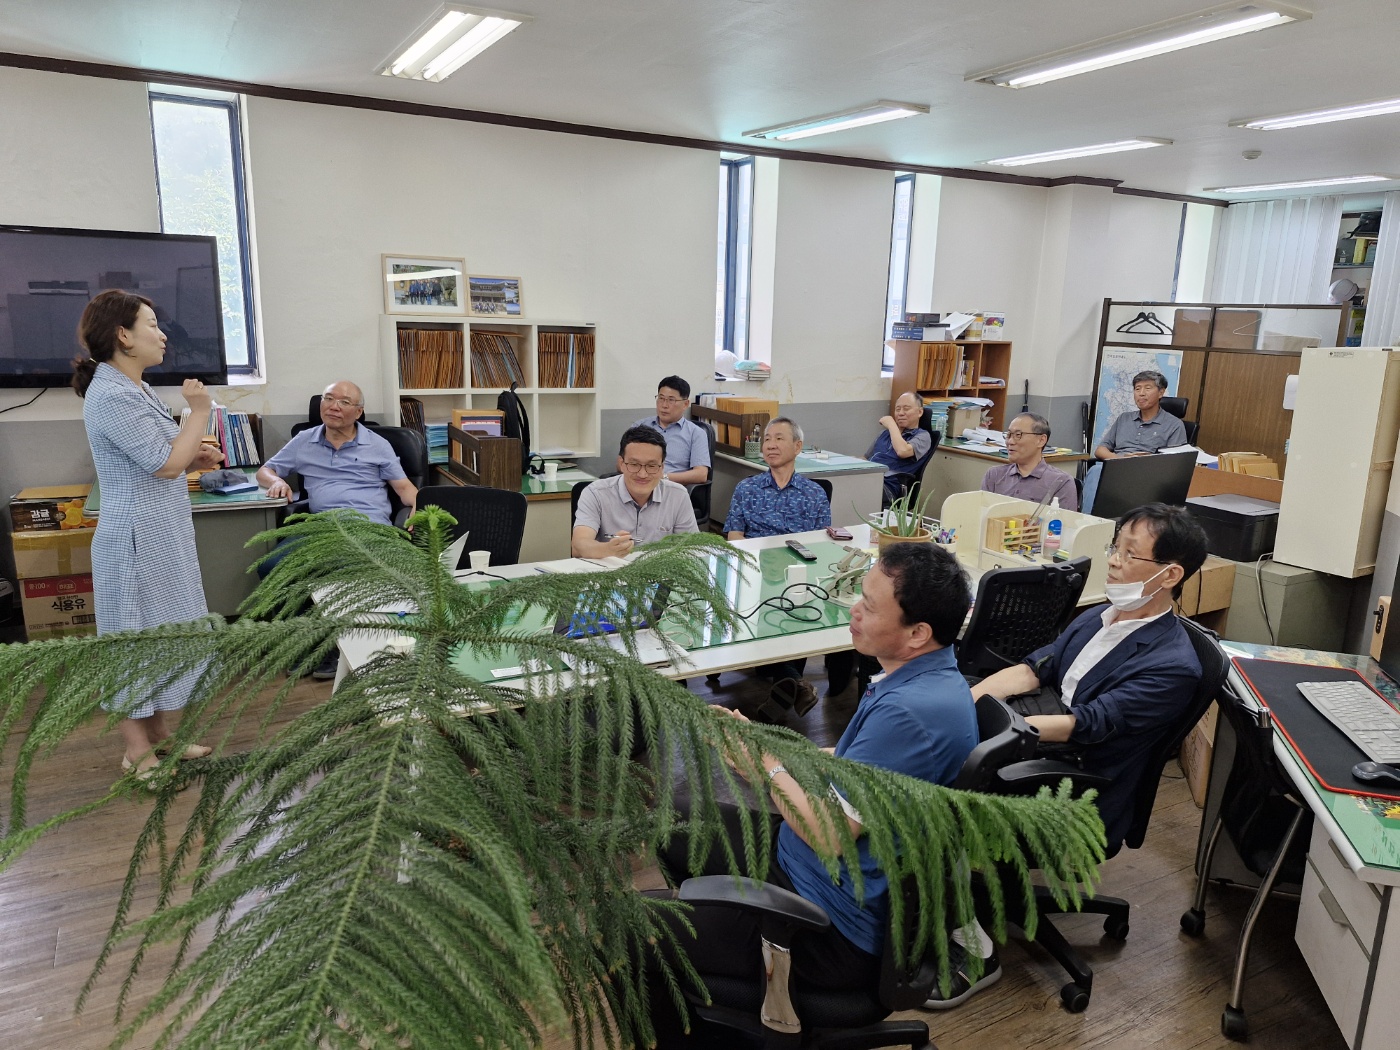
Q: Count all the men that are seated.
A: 9